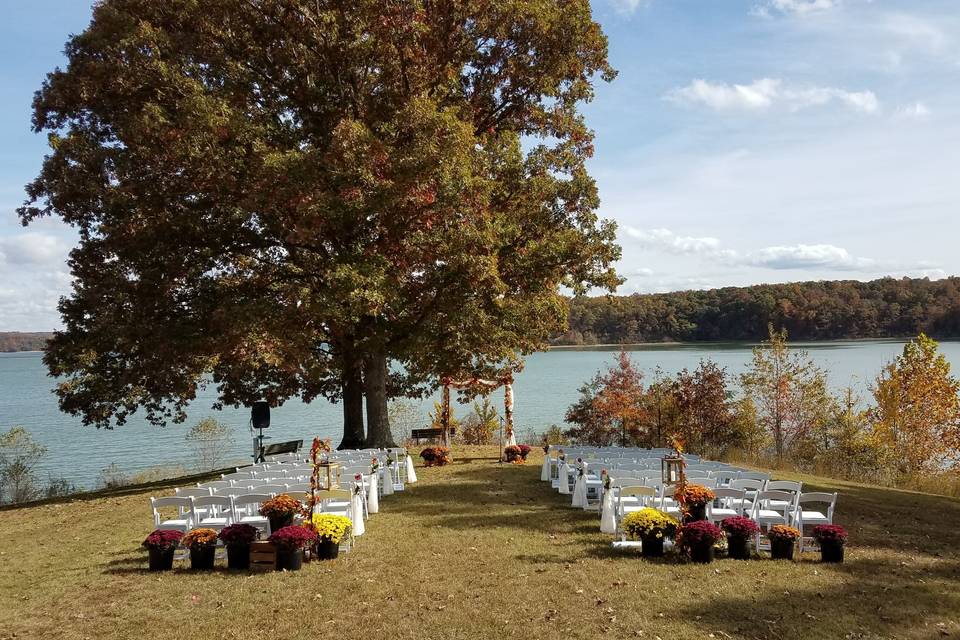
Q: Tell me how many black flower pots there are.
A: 12